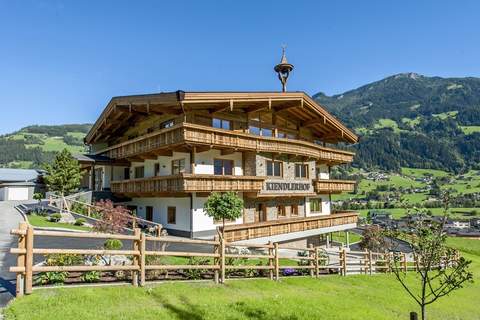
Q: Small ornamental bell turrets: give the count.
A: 1